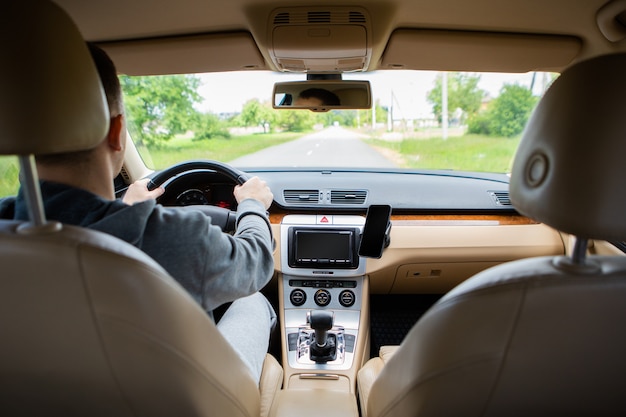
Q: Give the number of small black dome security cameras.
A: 0